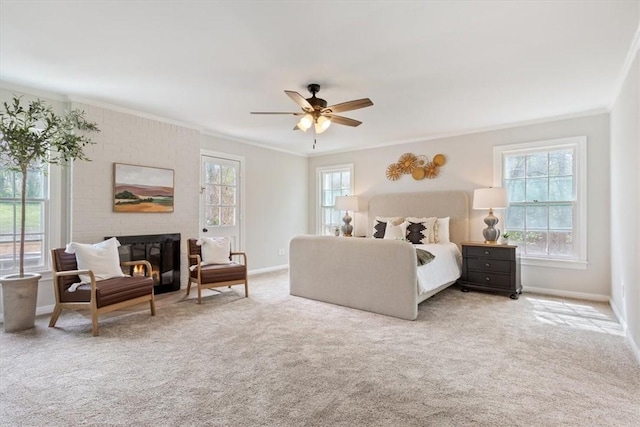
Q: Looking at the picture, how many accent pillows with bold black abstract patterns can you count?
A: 2